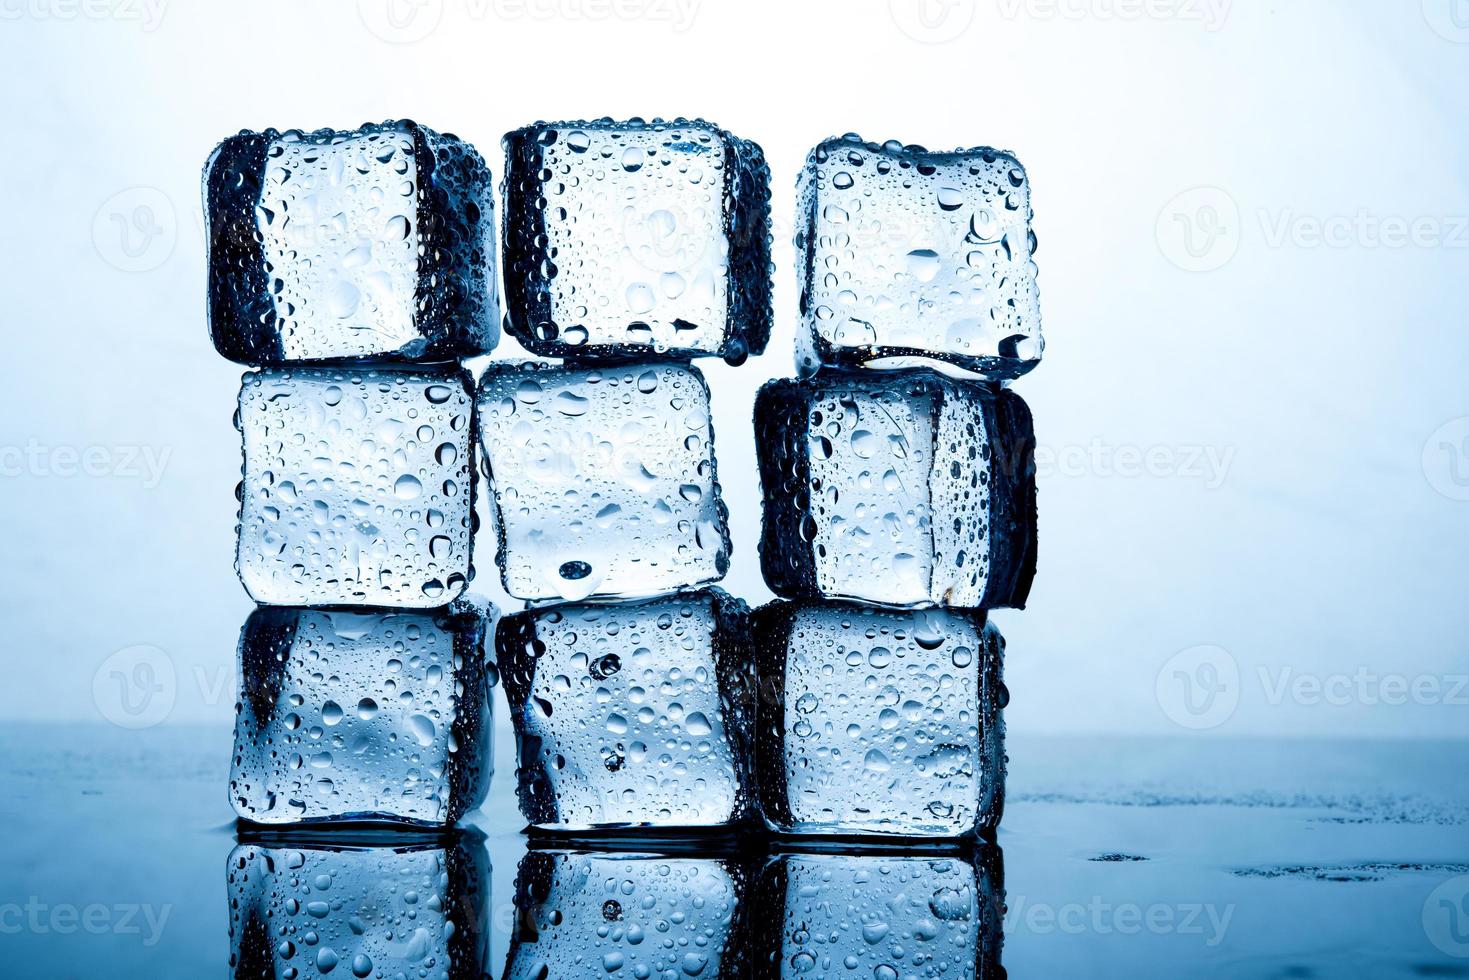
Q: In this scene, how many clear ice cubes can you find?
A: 9